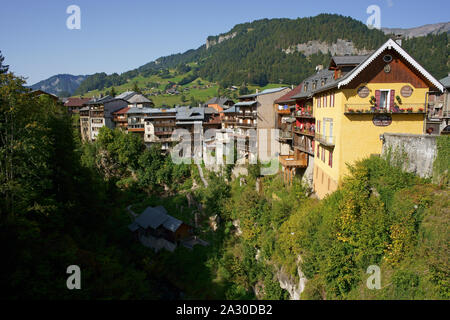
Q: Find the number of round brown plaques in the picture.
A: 2